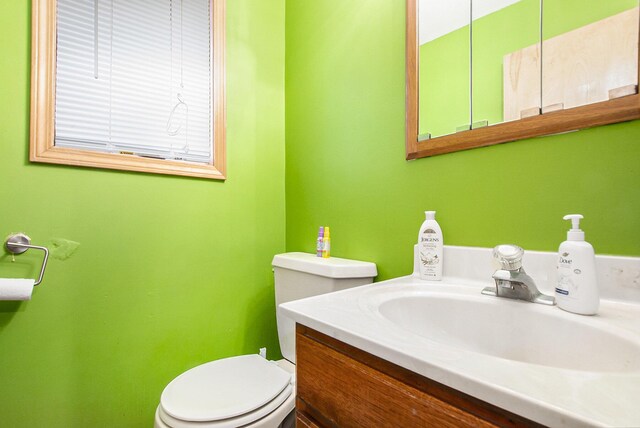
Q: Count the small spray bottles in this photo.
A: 2